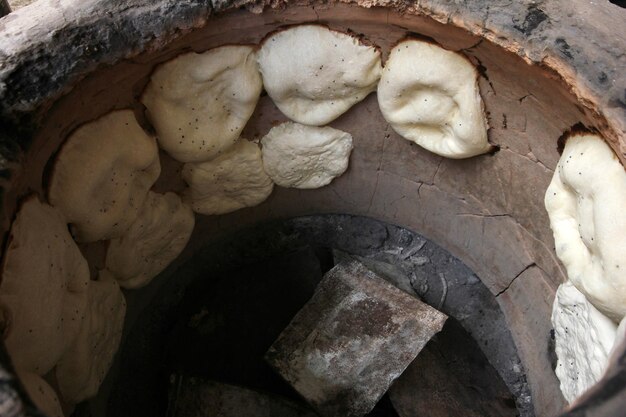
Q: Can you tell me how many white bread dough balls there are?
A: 12